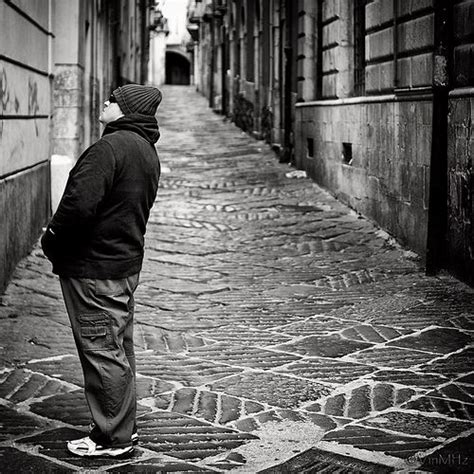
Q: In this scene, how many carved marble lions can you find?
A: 0